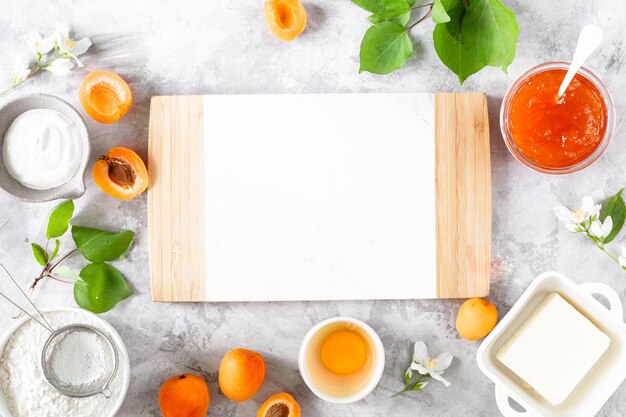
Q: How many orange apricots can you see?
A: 7